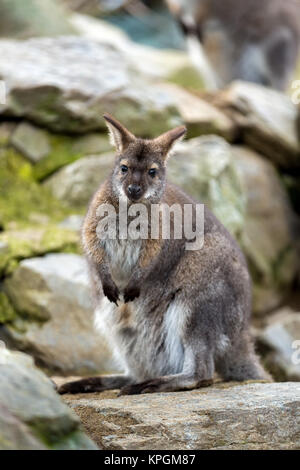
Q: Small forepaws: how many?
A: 2